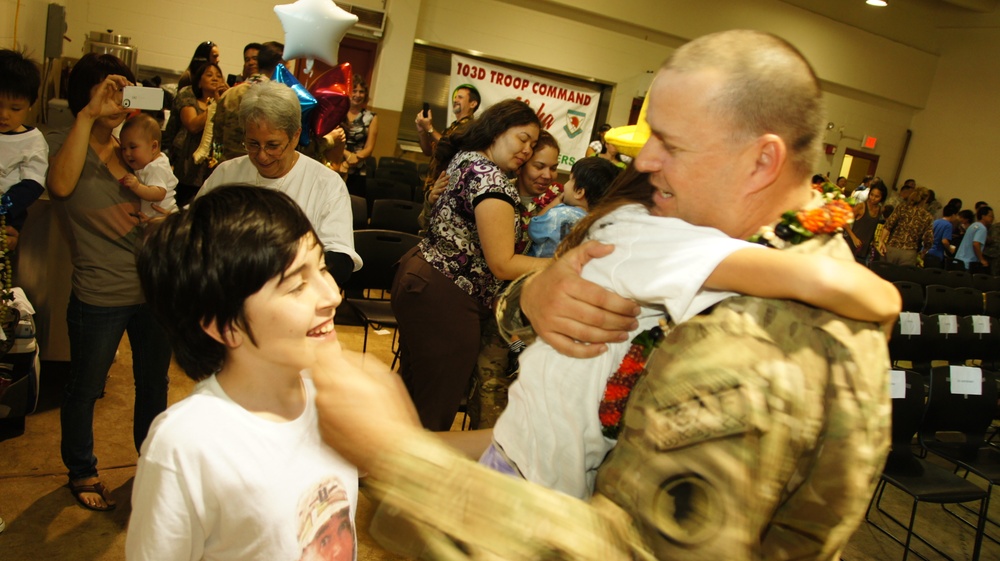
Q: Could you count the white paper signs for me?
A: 5